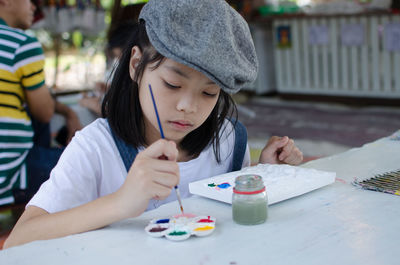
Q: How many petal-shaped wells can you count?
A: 6